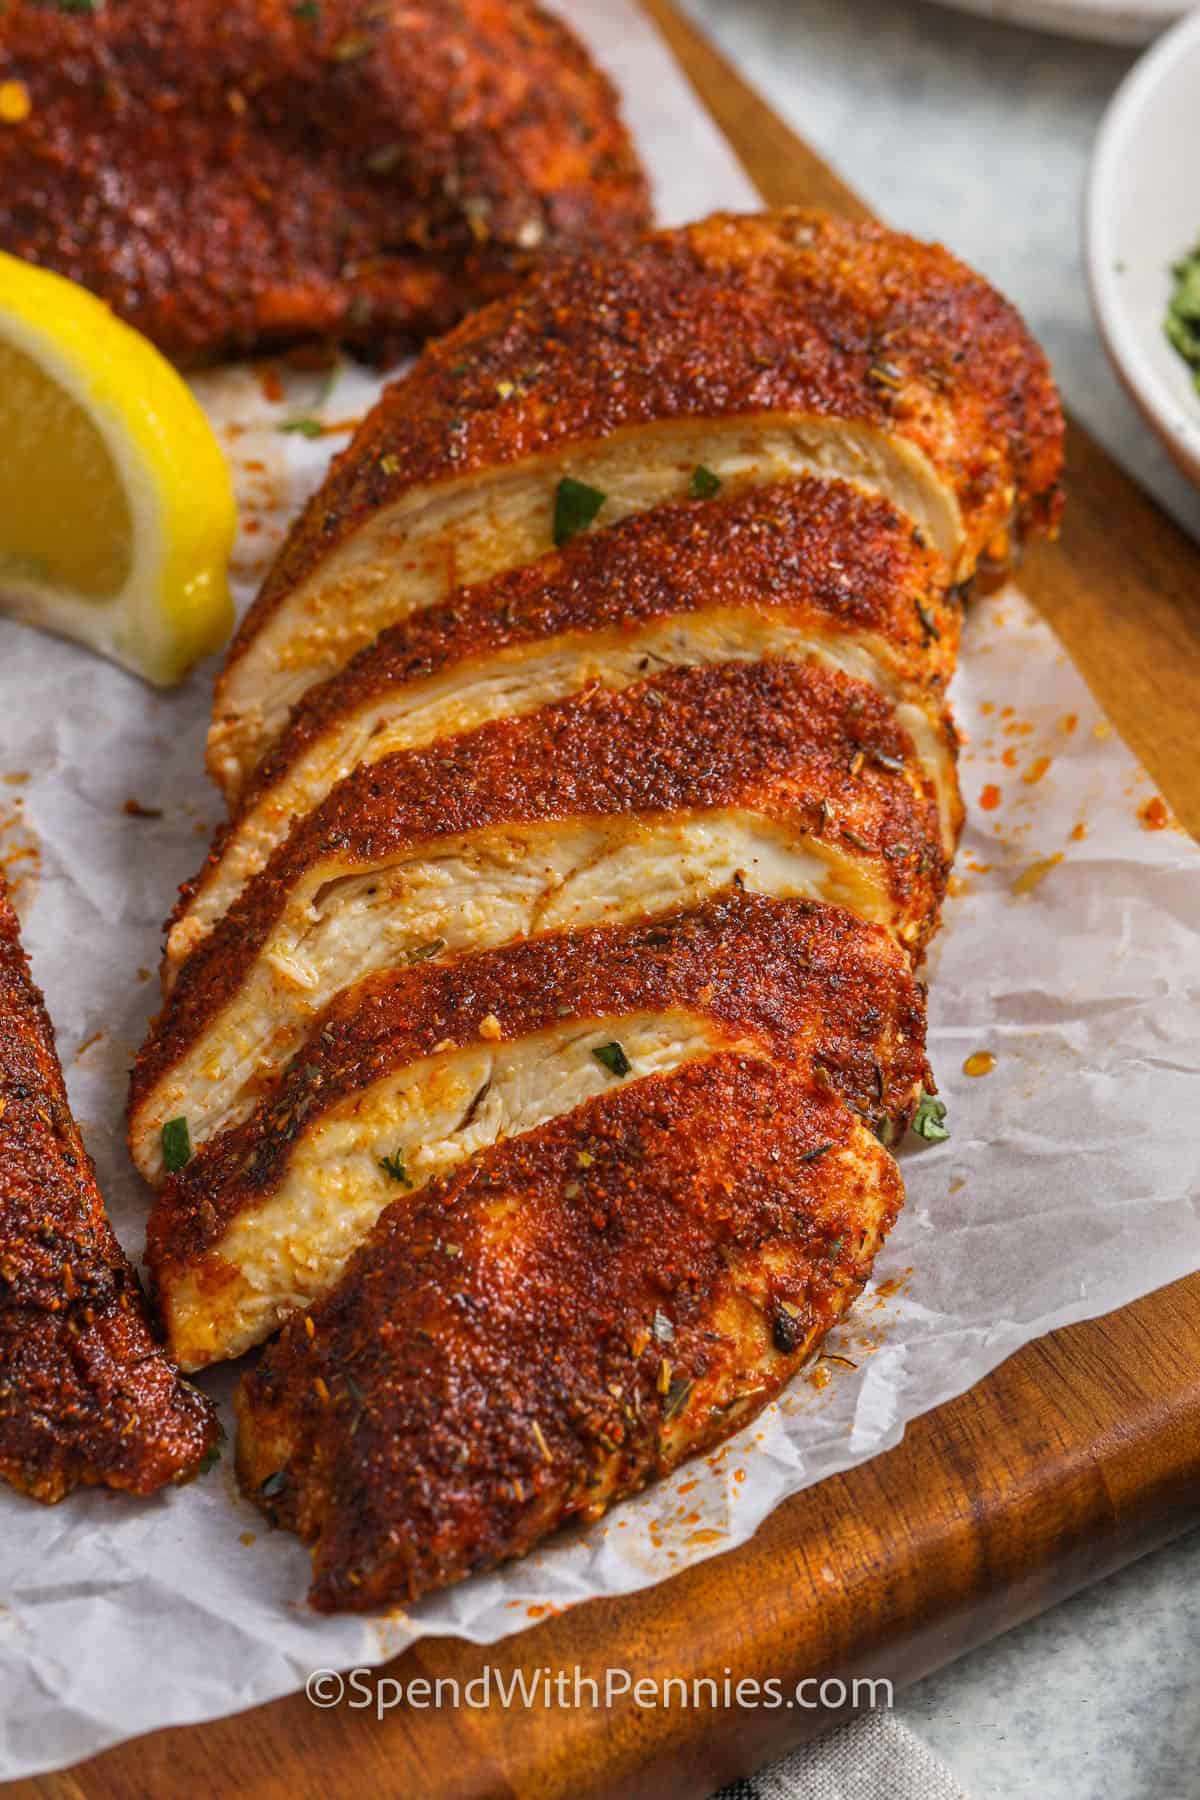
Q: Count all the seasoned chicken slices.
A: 5